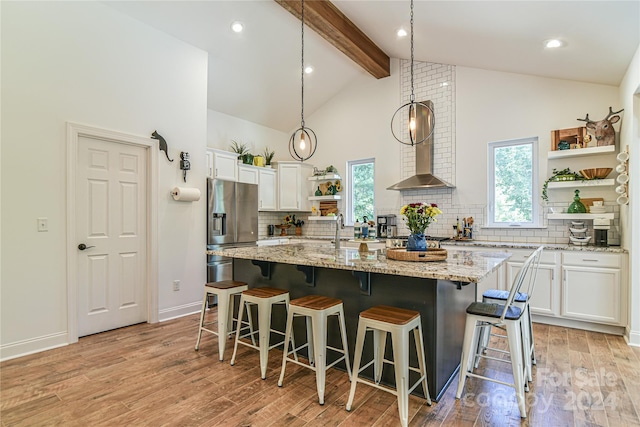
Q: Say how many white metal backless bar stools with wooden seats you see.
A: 4